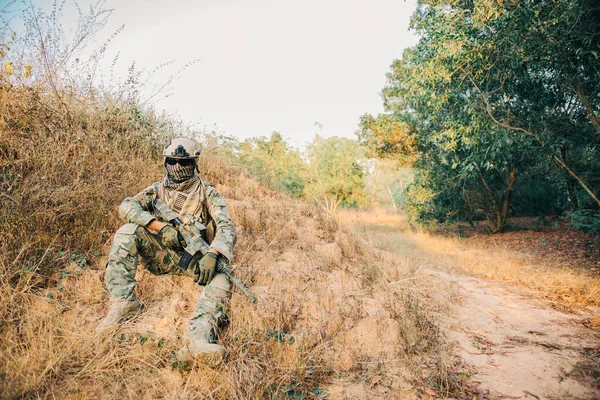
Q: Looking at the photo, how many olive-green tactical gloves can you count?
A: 2